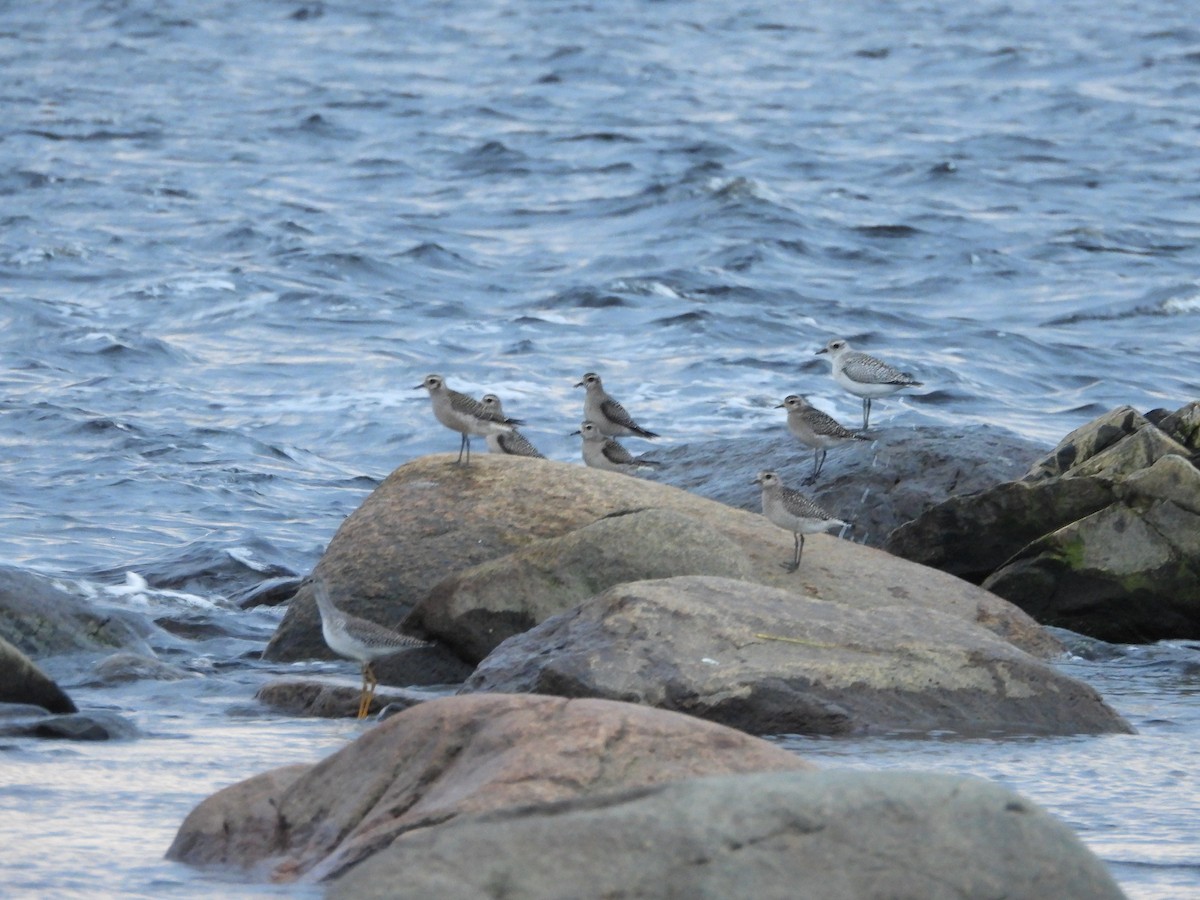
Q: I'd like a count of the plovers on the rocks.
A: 7